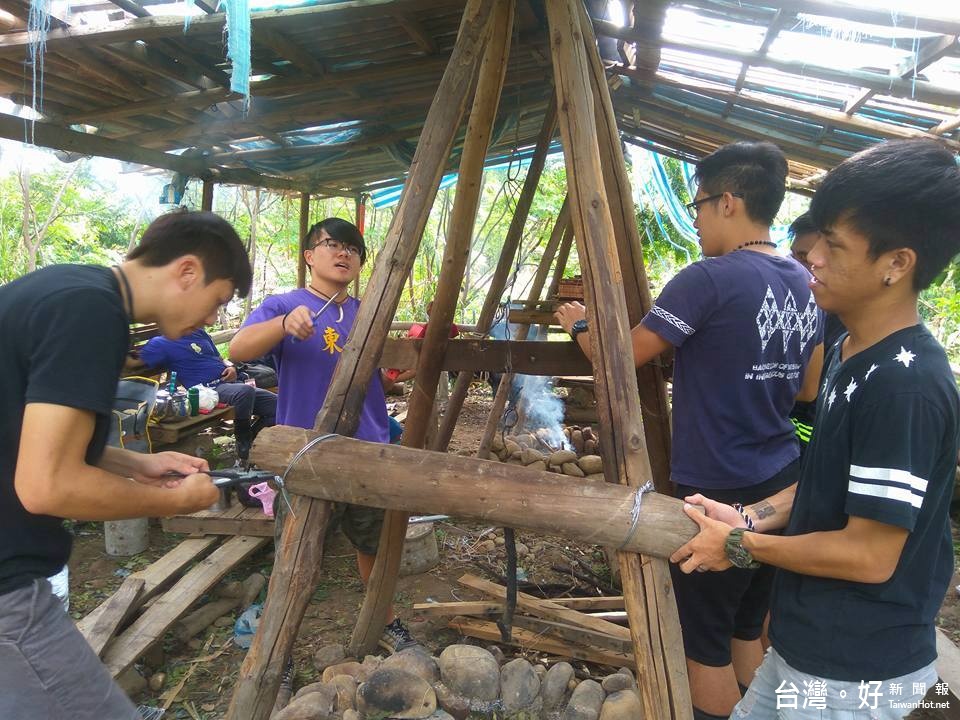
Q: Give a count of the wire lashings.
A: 2